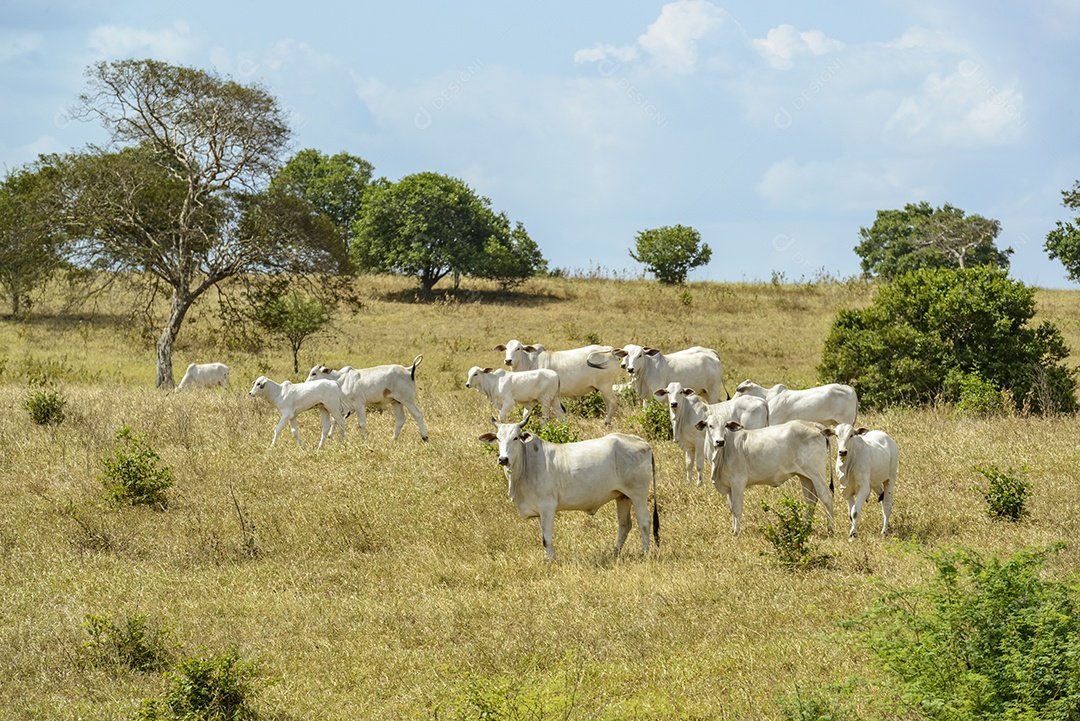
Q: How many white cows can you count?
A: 11